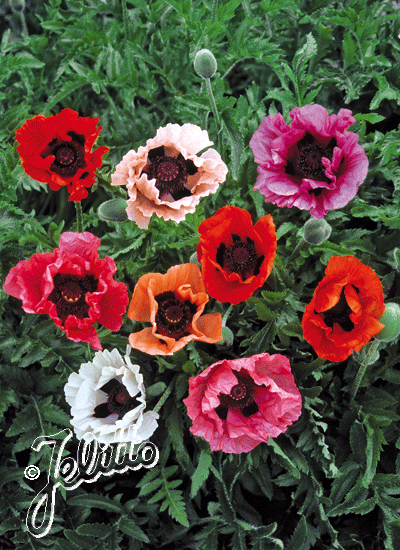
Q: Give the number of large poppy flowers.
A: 9